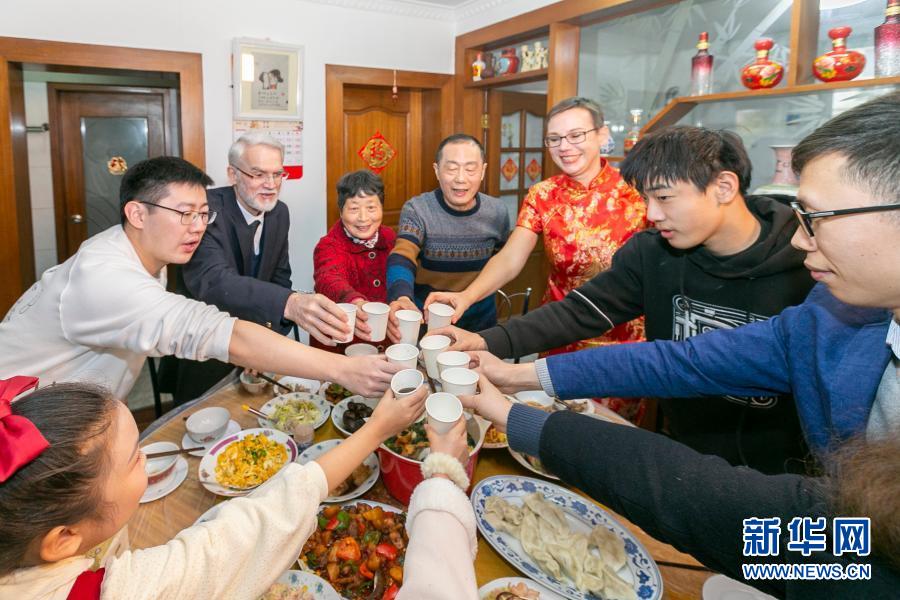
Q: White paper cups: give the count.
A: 10